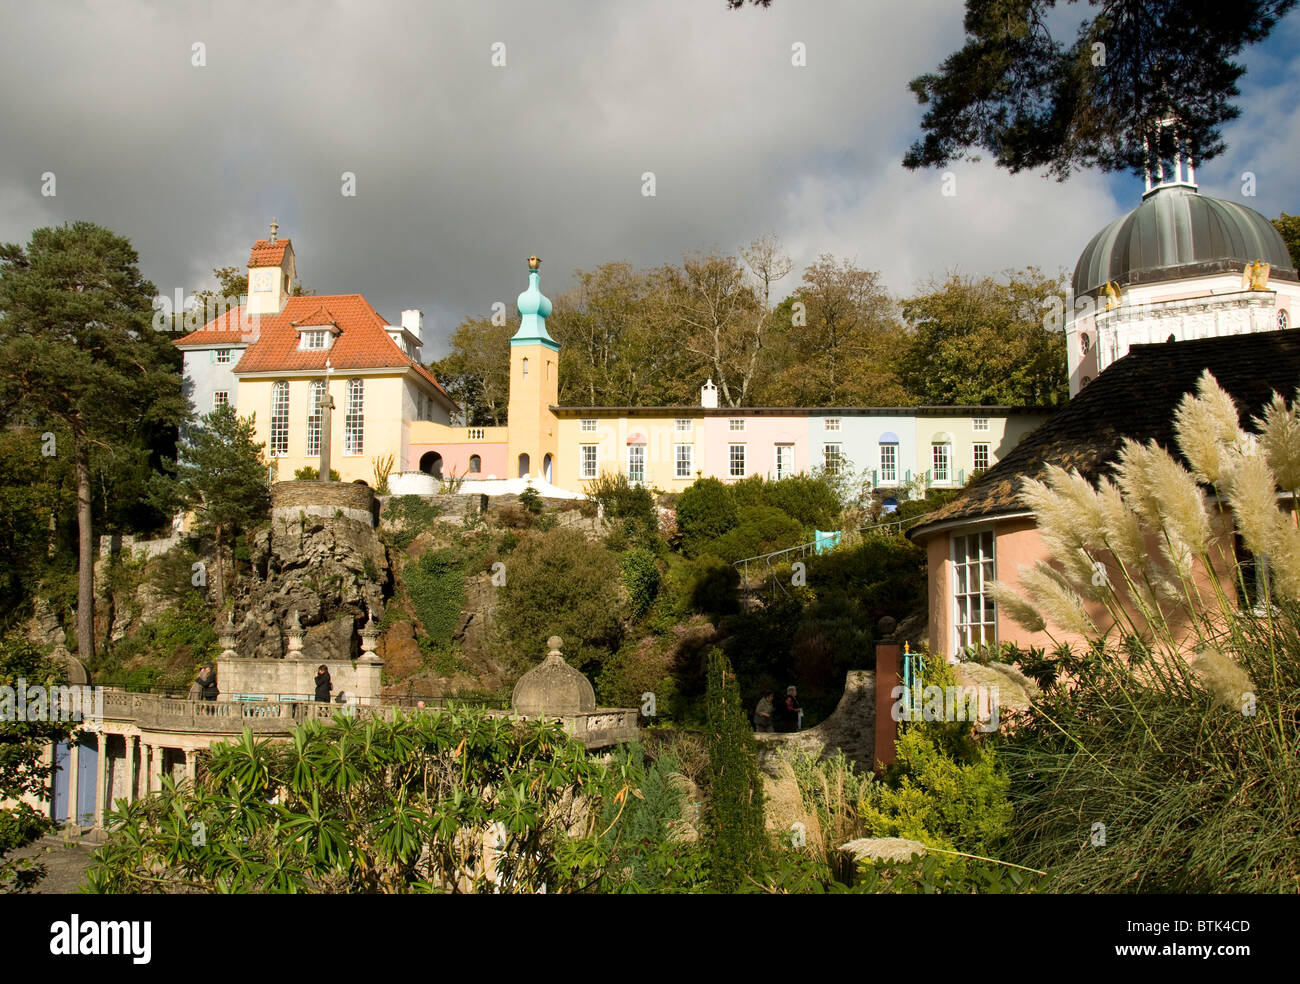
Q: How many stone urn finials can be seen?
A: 3